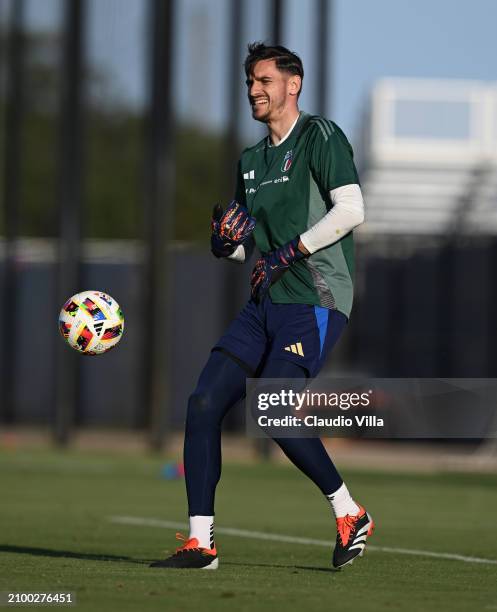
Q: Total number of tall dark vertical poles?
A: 6